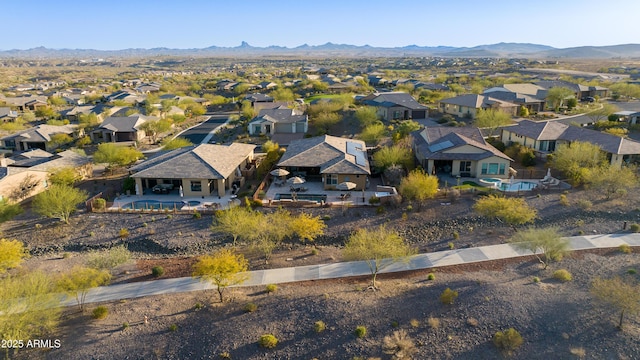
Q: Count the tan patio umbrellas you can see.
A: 3